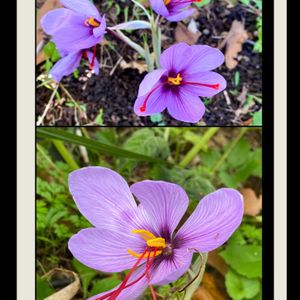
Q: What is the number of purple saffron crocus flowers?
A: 5